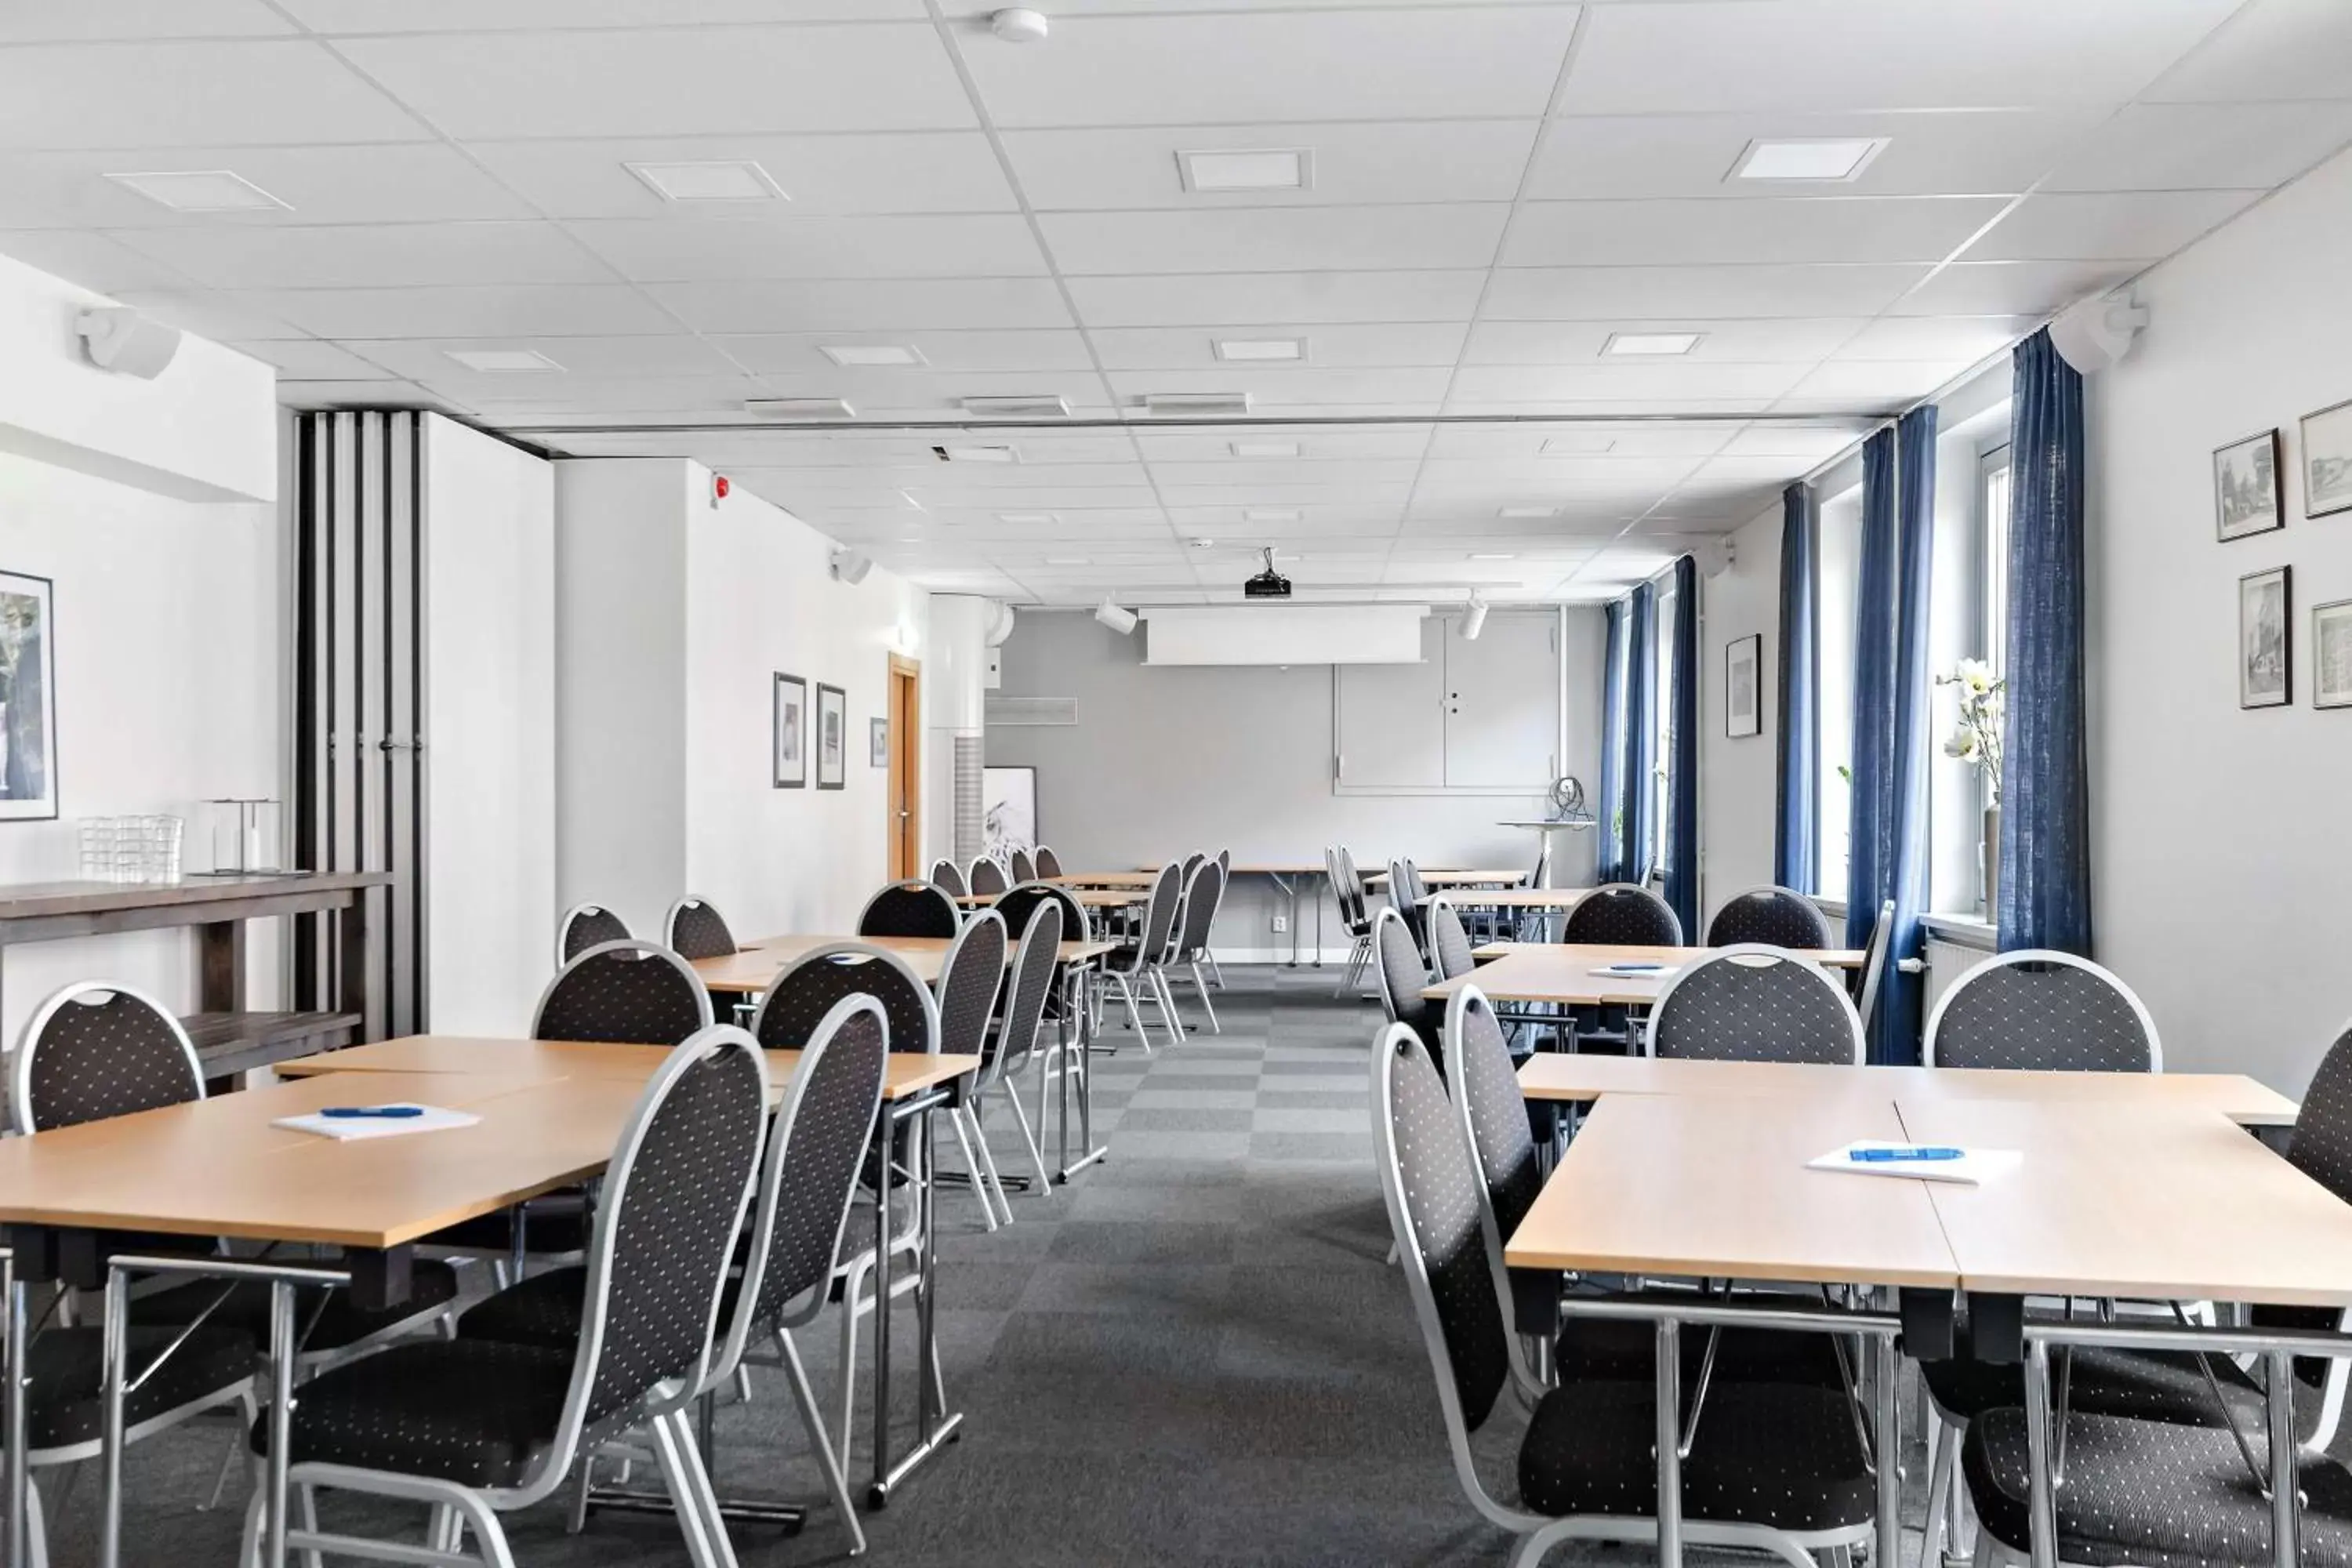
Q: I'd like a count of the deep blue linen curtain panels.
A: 7